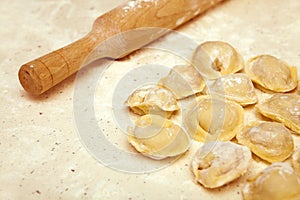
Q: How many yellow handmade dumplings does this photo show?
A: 11